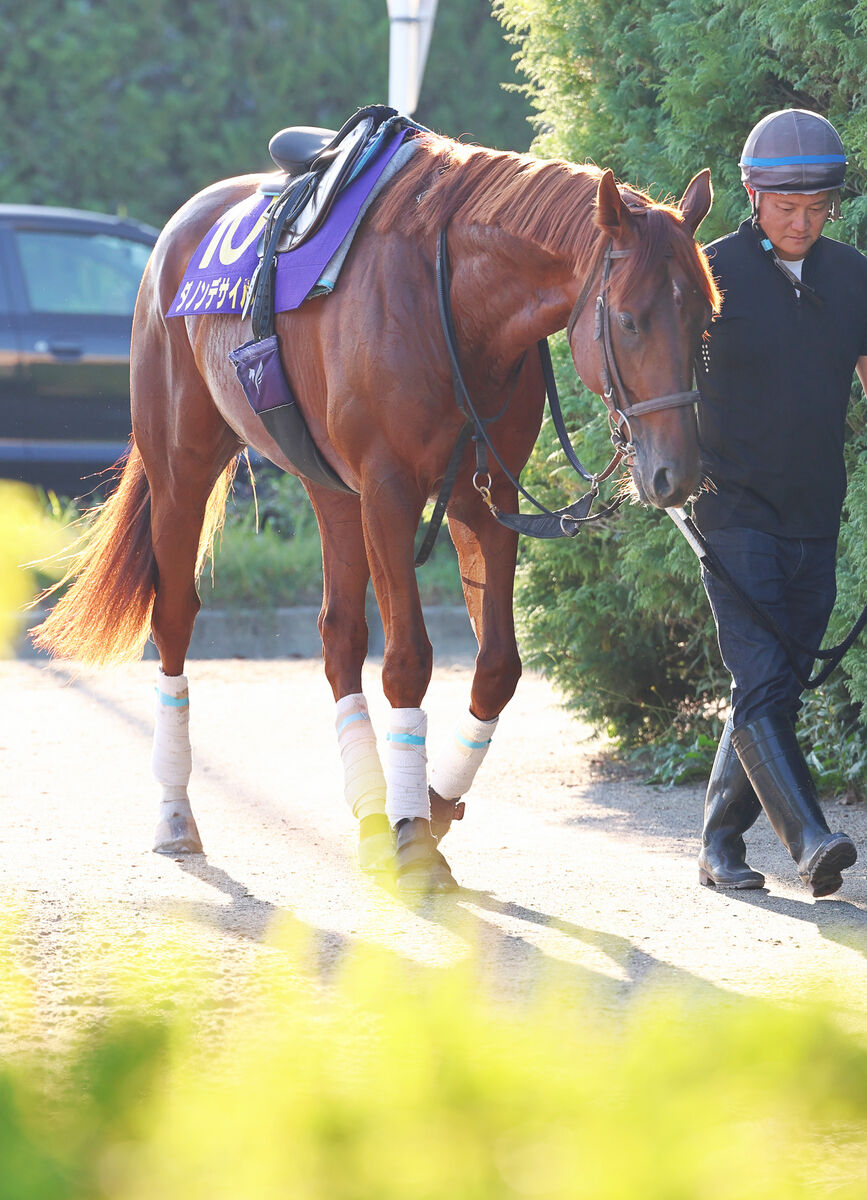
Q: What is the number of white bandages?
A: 4